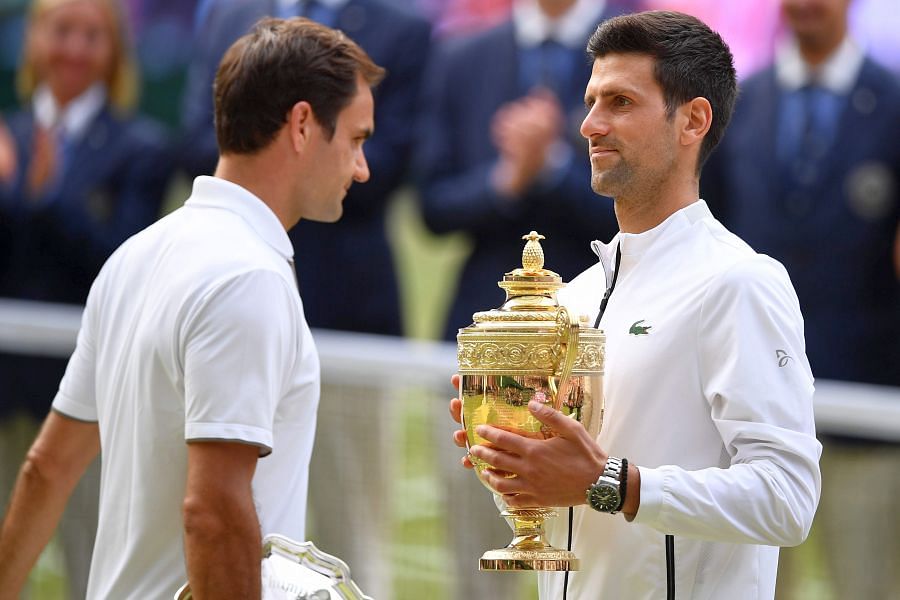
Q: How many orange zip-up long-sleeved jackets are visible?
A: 0